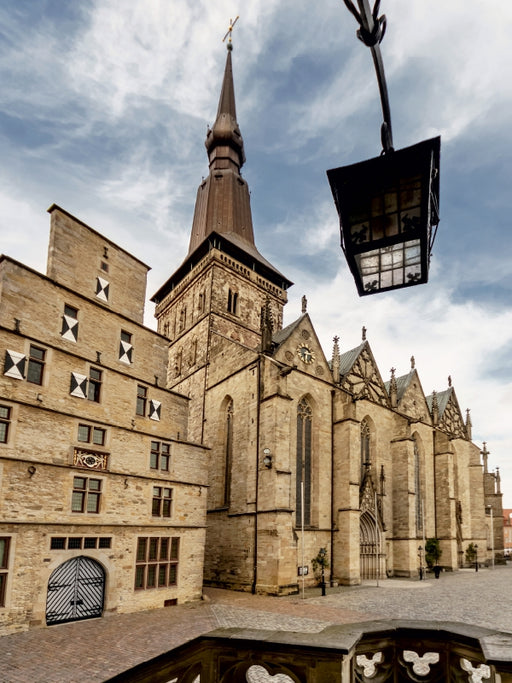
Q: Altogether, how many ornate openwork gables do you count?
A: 2